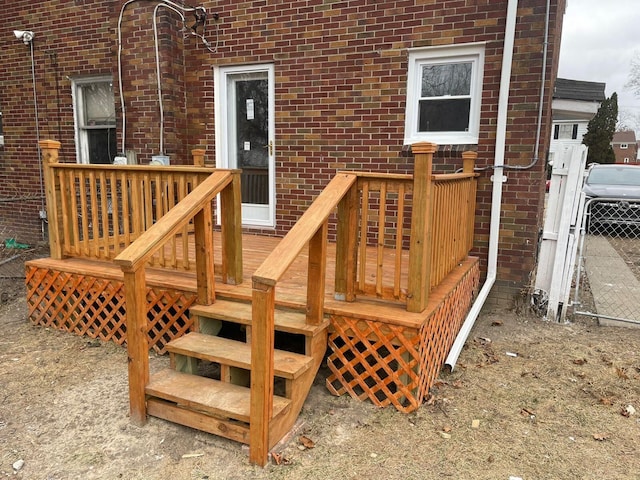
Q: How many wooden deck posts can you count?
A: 10